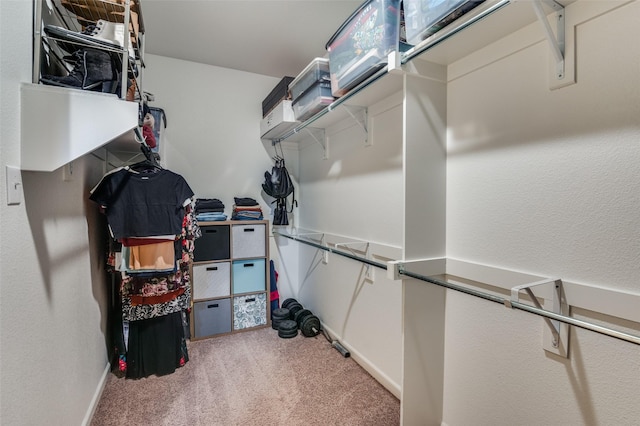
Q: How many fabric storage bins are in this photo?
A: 6